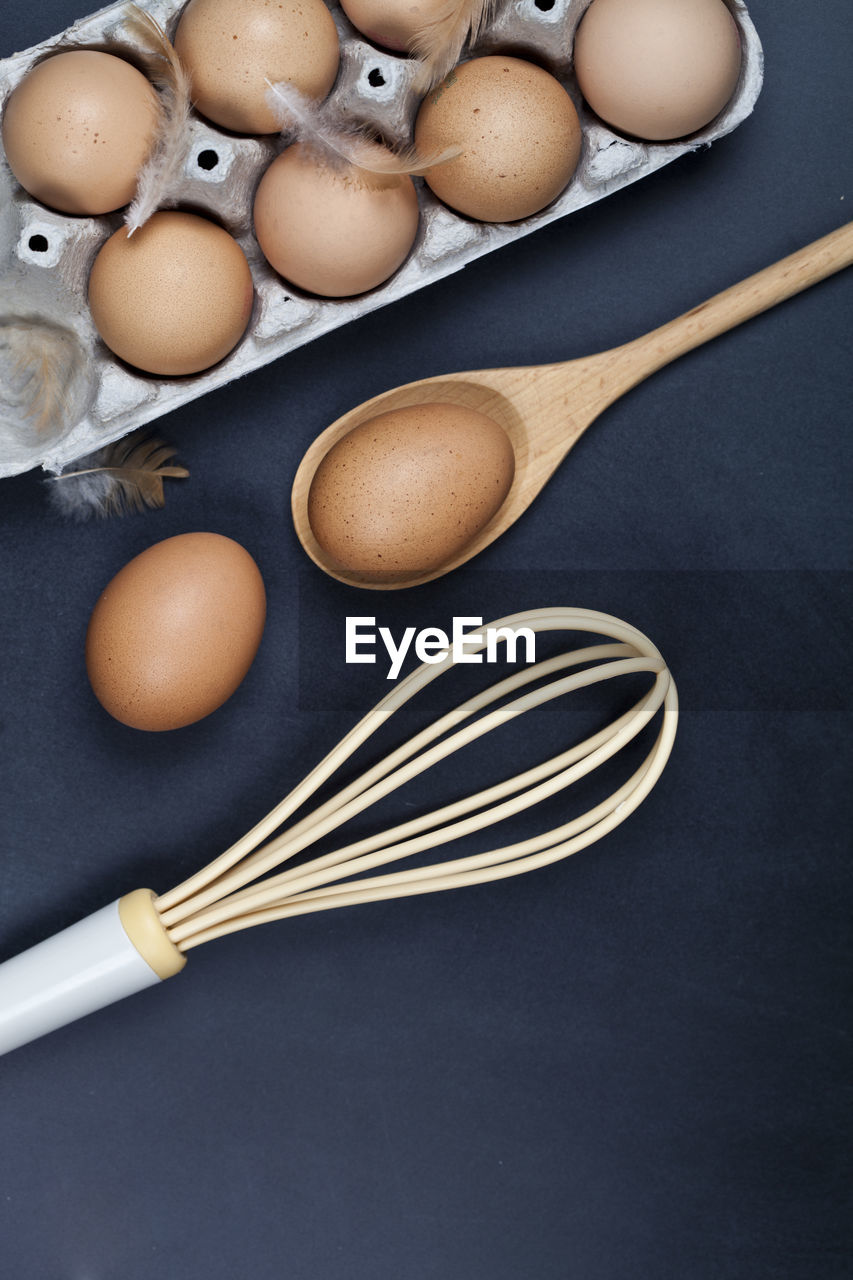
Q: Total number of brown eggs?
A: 9